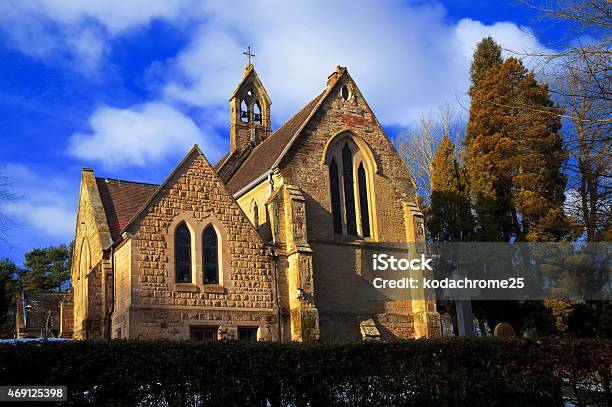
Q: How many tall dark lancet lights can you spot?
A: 5